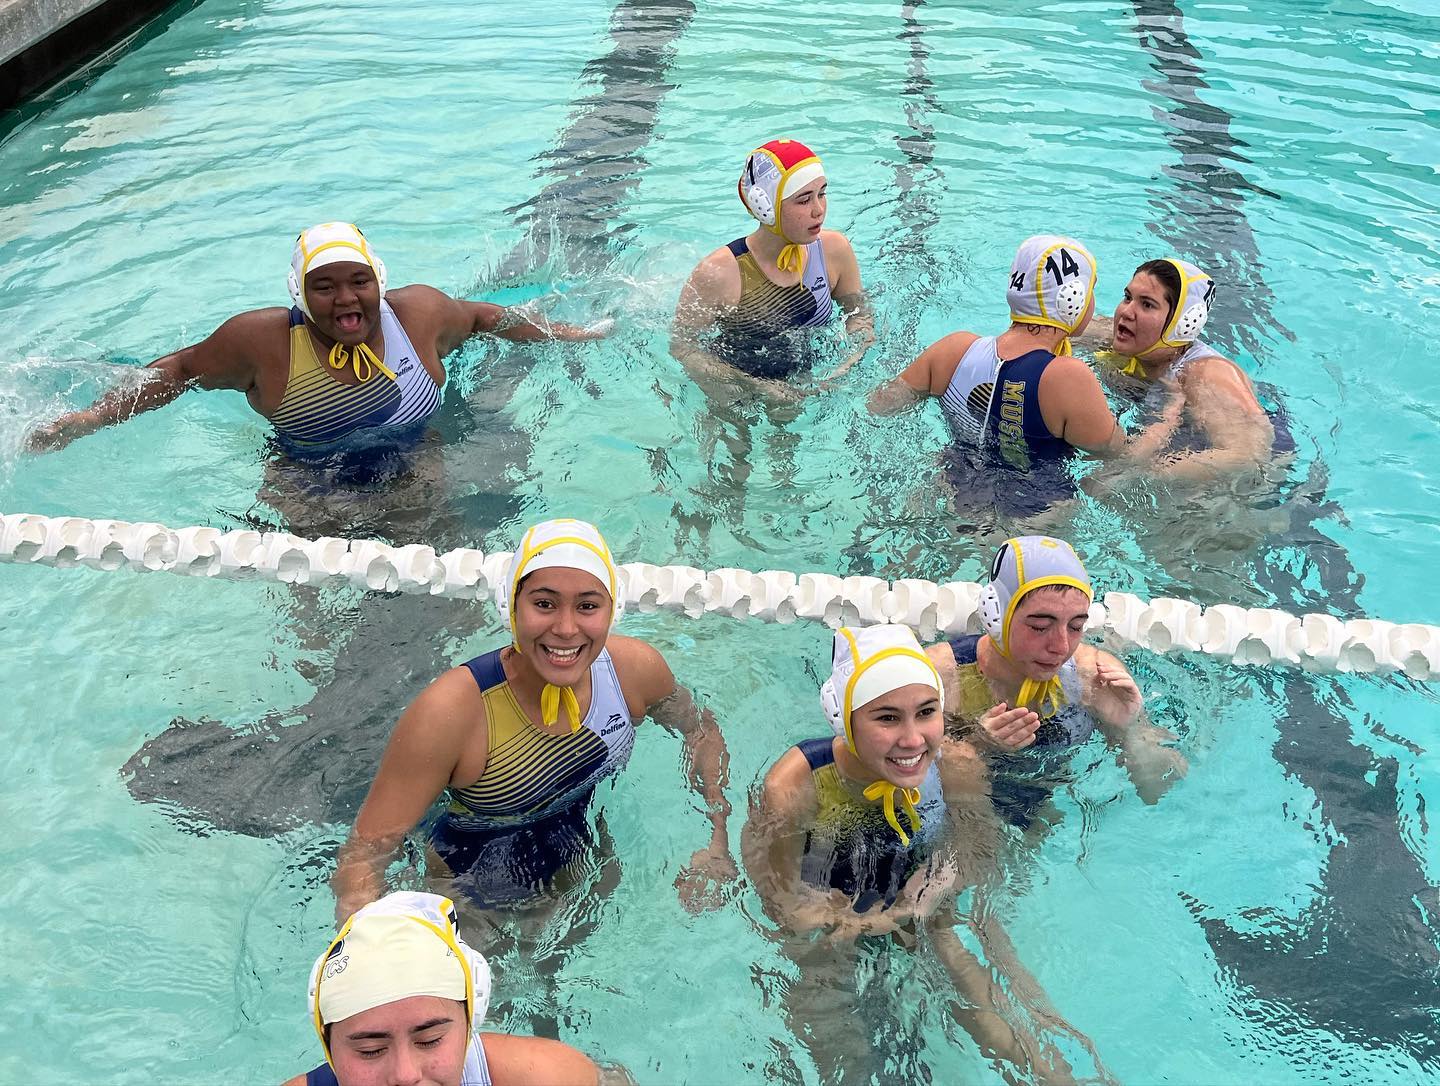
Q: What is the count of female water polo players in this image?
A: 8